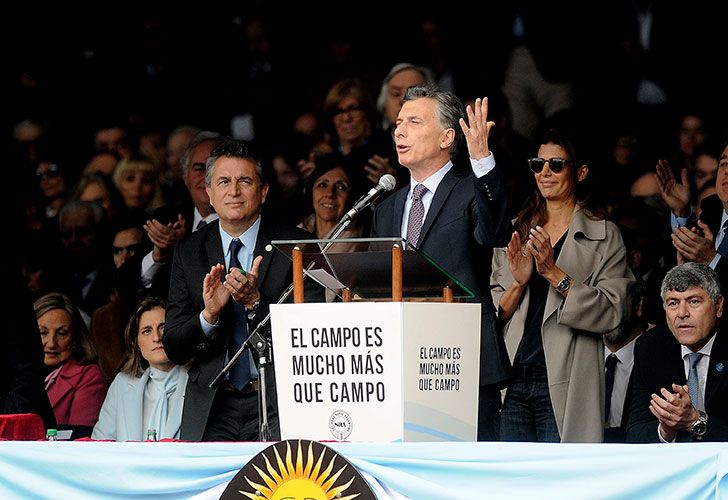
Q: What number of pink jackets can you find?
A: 1